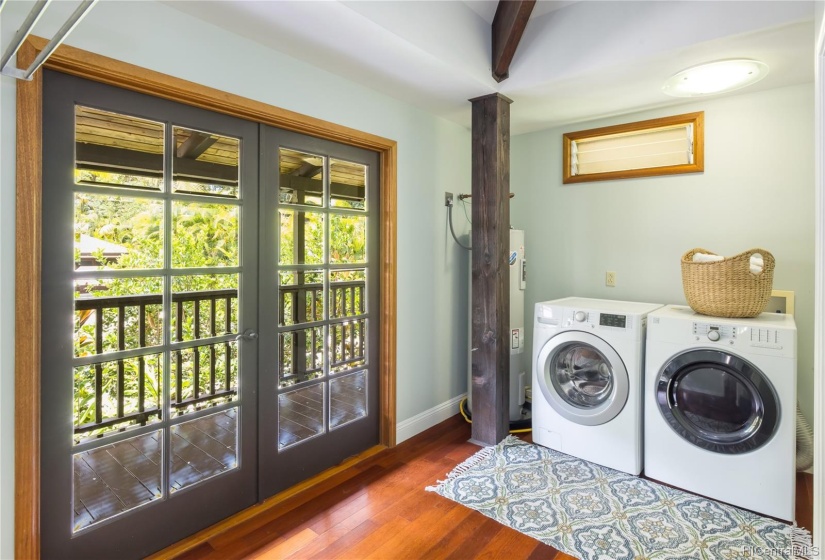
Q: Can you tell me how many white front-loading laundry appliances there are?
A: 2